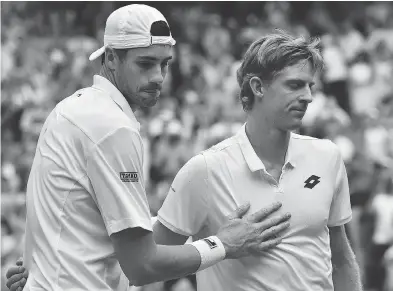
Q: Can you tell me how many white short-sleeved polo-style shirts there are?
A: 2